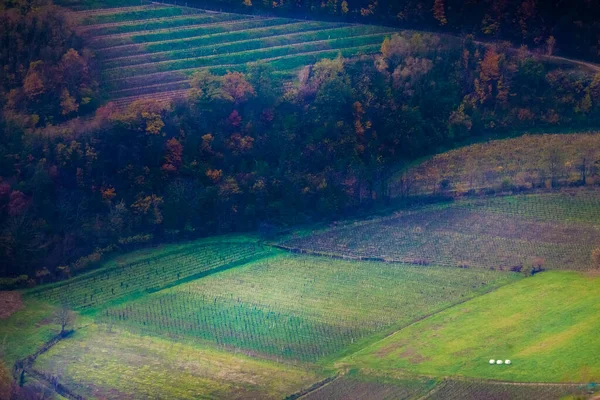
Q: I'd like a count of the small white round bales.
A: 3